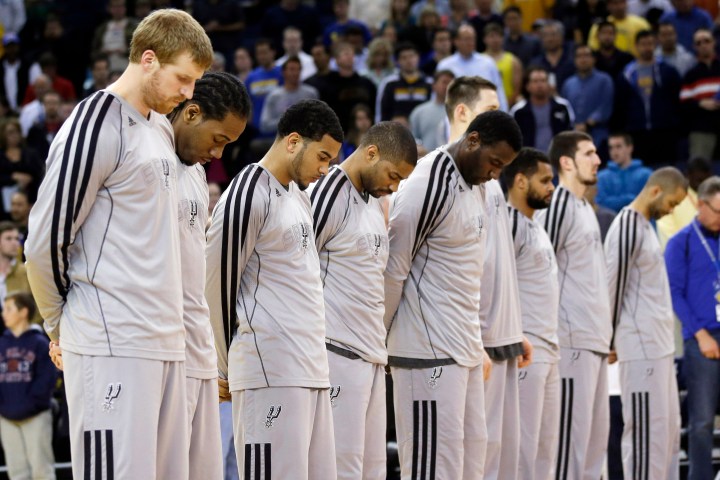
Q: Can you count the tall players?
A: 9